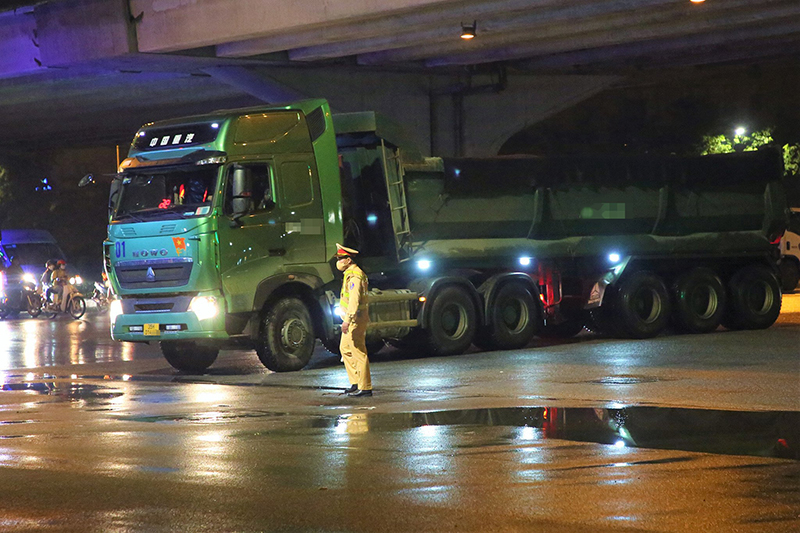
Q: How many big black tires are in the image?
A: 7